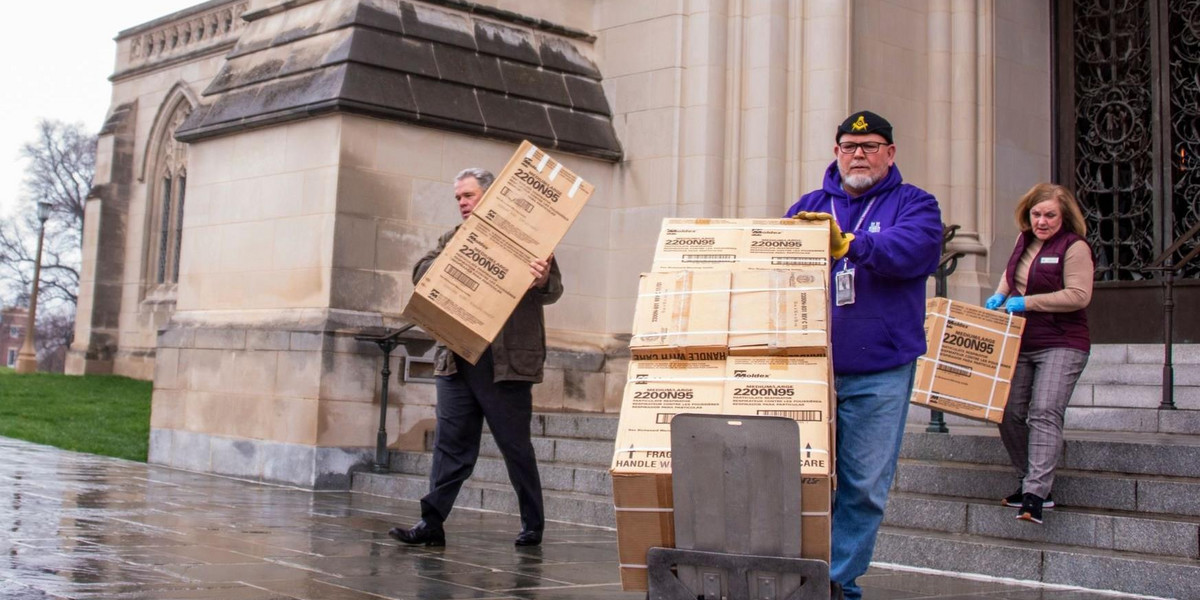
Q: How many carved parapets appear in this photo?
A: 1